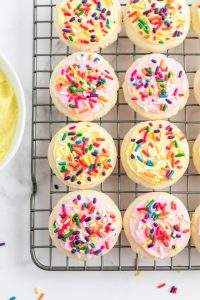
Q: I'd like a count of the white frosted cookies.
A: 0